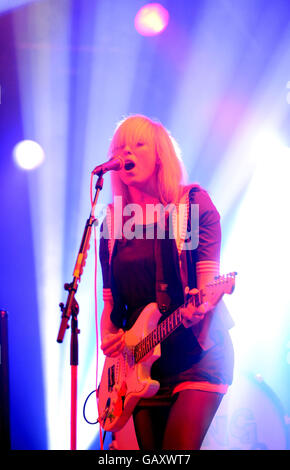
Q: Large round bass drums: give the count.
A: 1